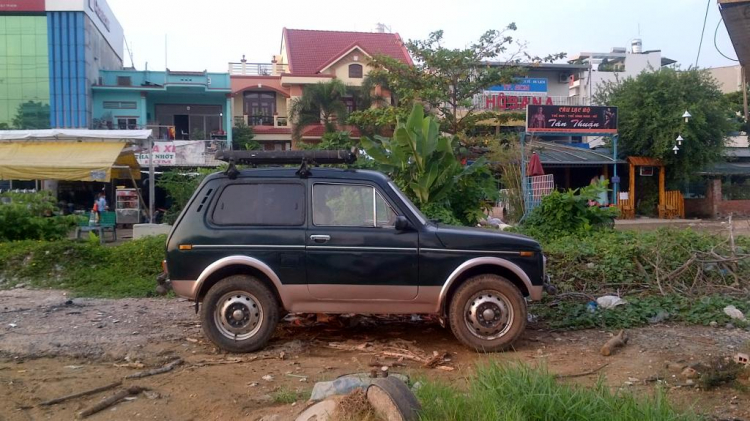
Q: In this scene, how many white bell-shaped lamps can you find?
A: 3